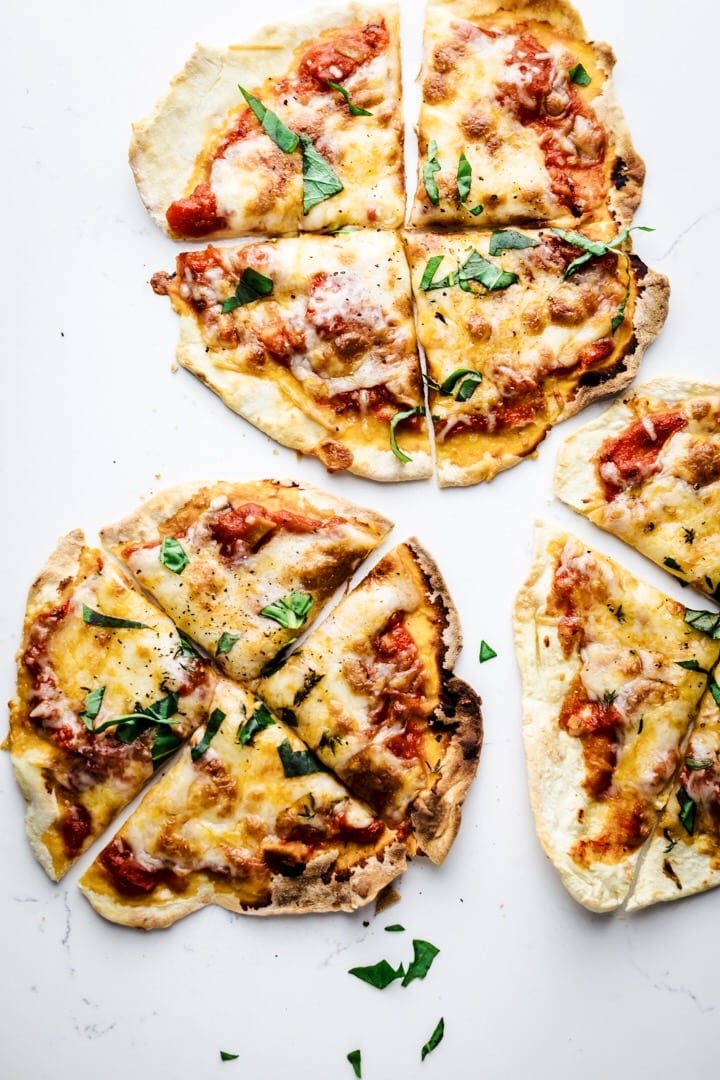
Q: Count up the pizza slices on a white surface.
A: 11